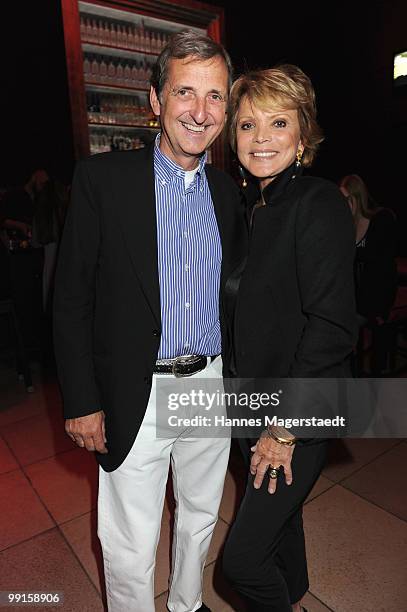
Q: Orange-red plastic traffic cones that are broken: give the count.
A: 0